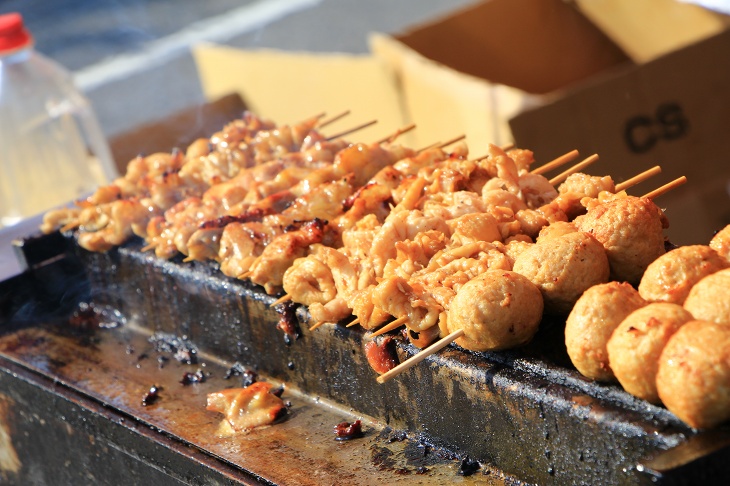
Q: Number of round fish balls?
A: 9